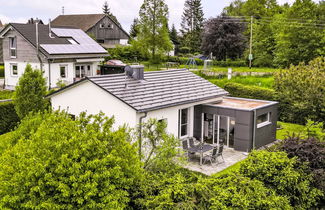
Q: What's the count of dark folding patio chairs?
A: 4